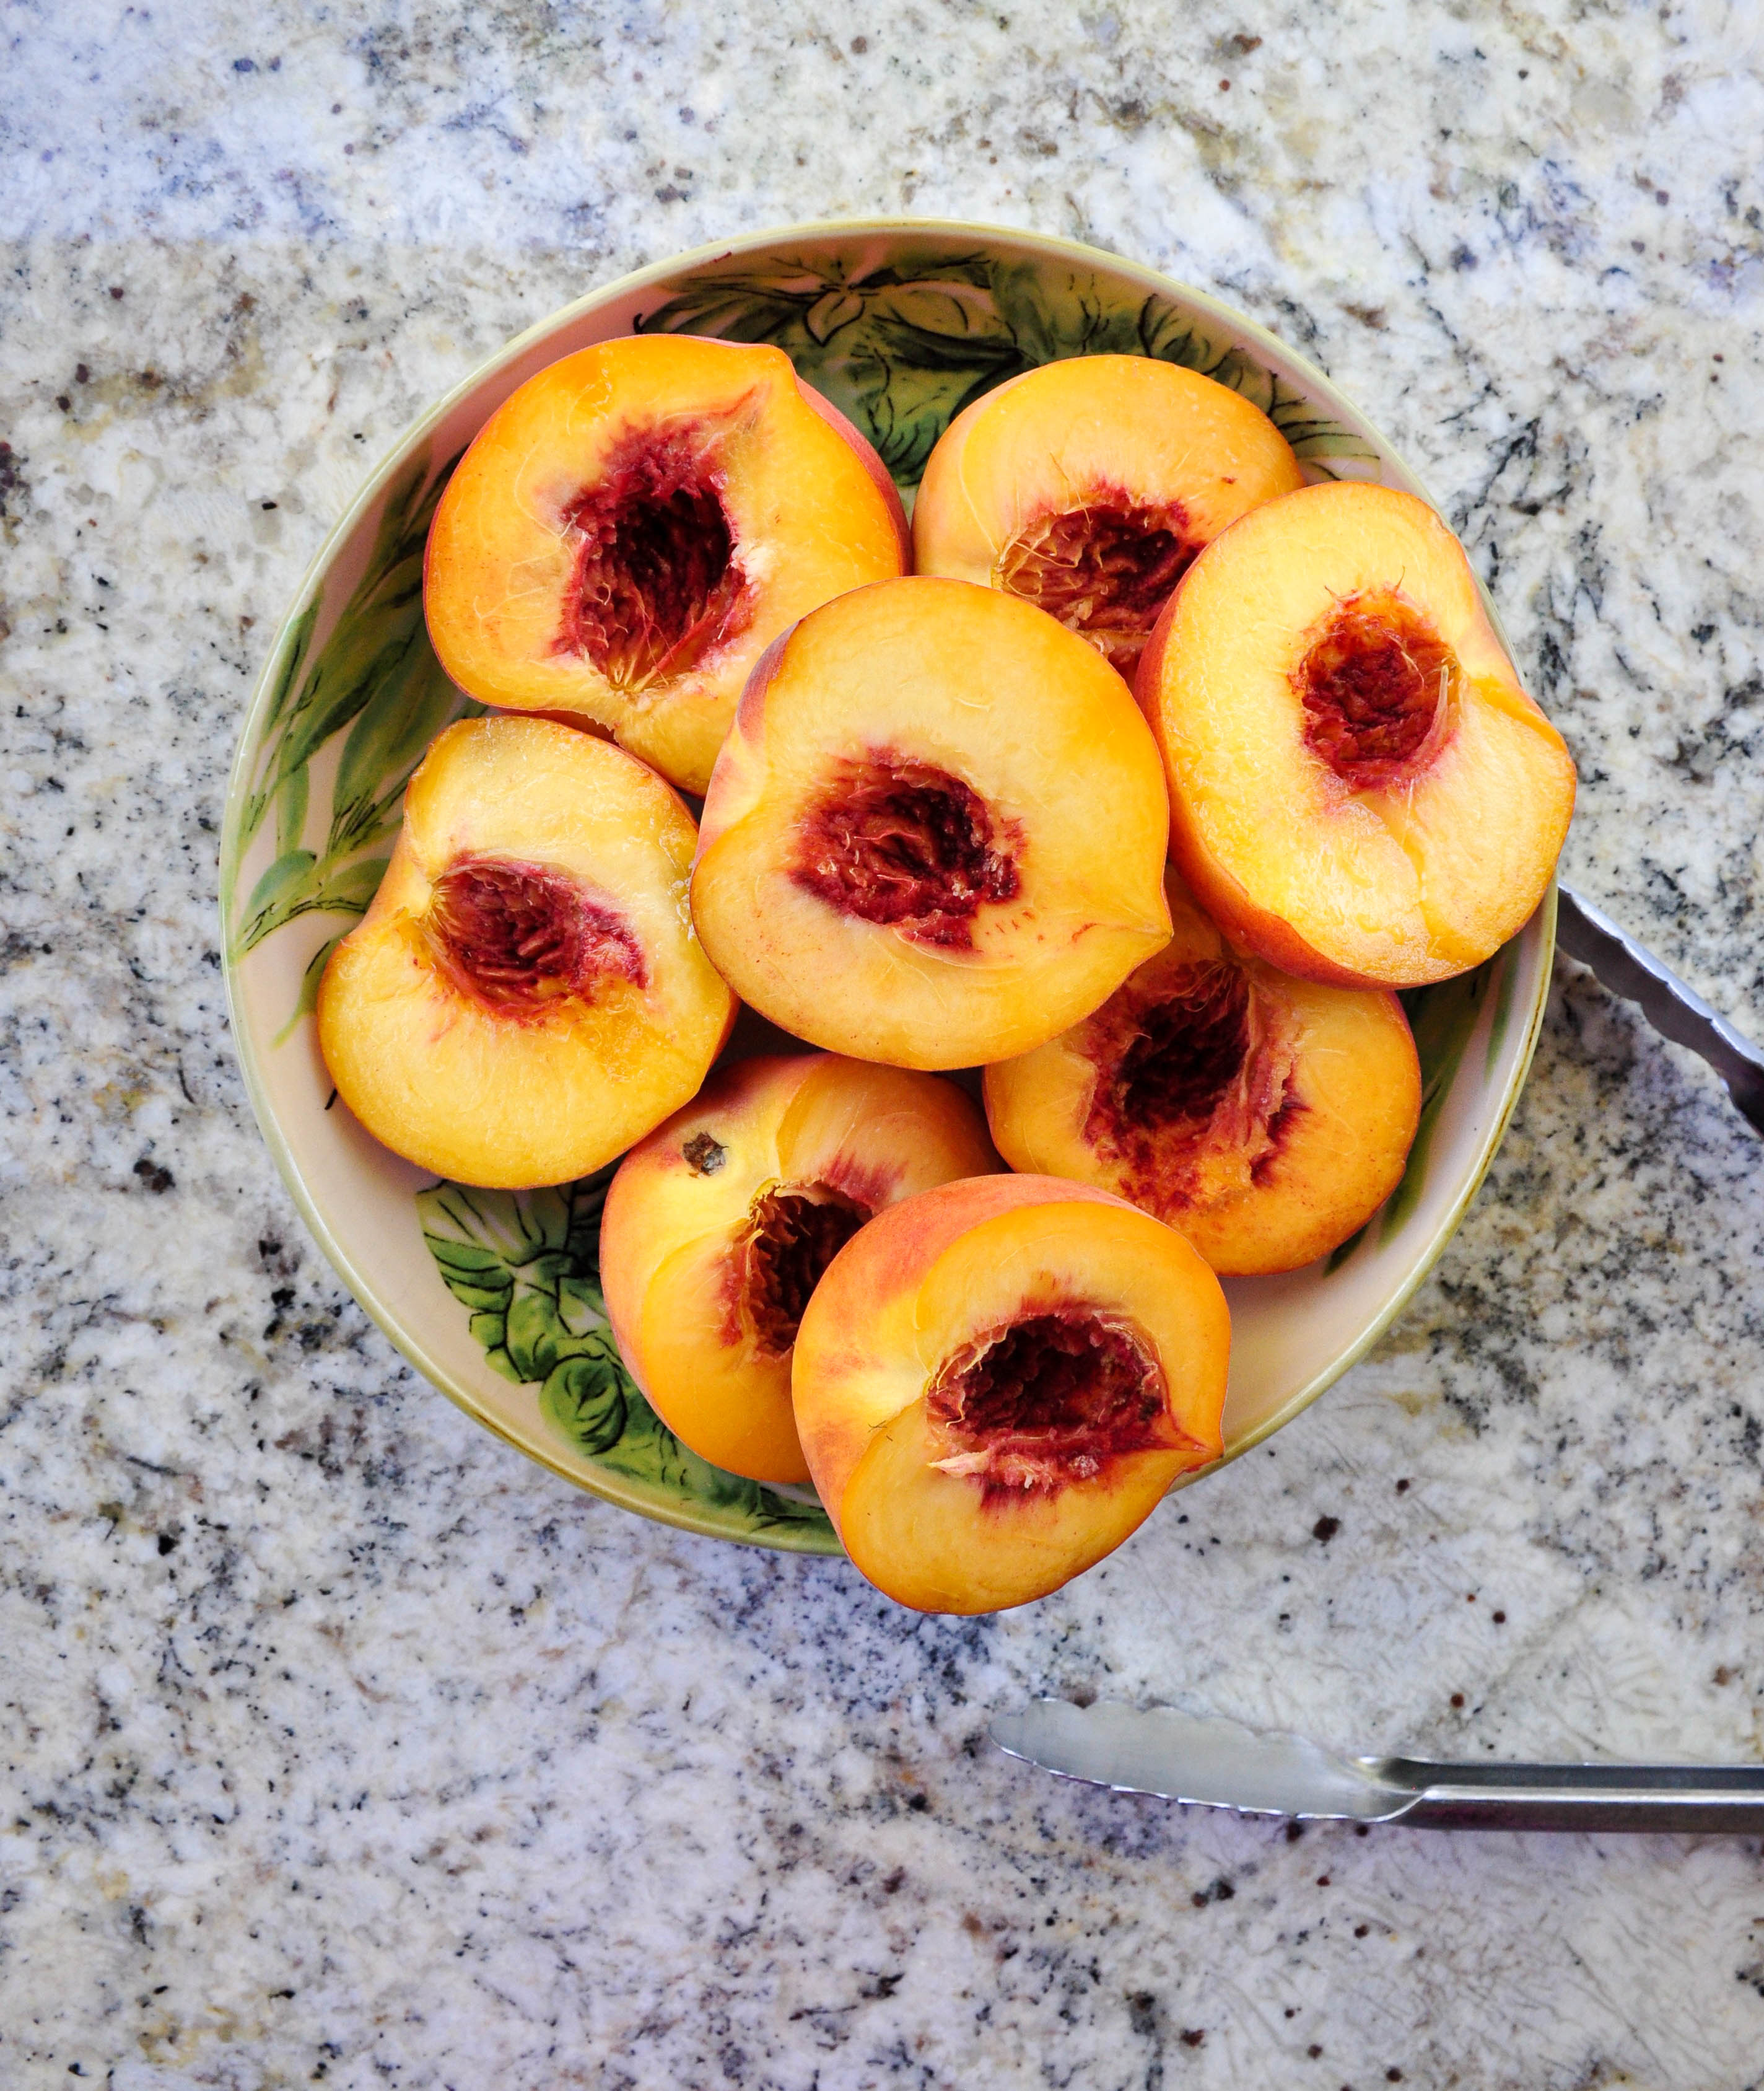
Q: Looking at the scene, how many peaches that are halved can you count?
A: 8